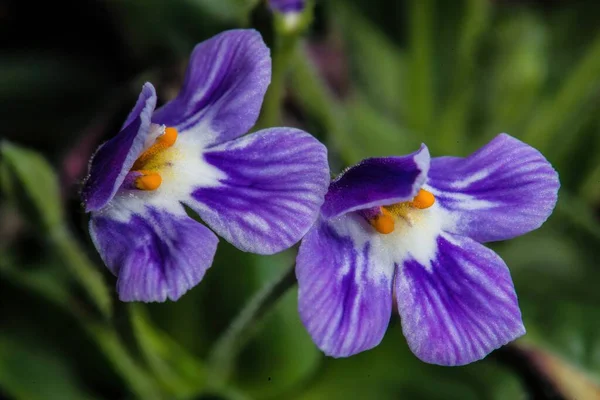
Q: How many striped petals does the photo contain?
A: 6